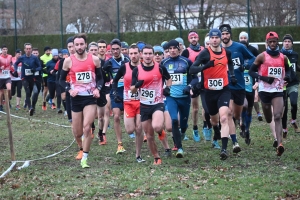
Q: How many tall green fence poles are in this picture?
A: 5